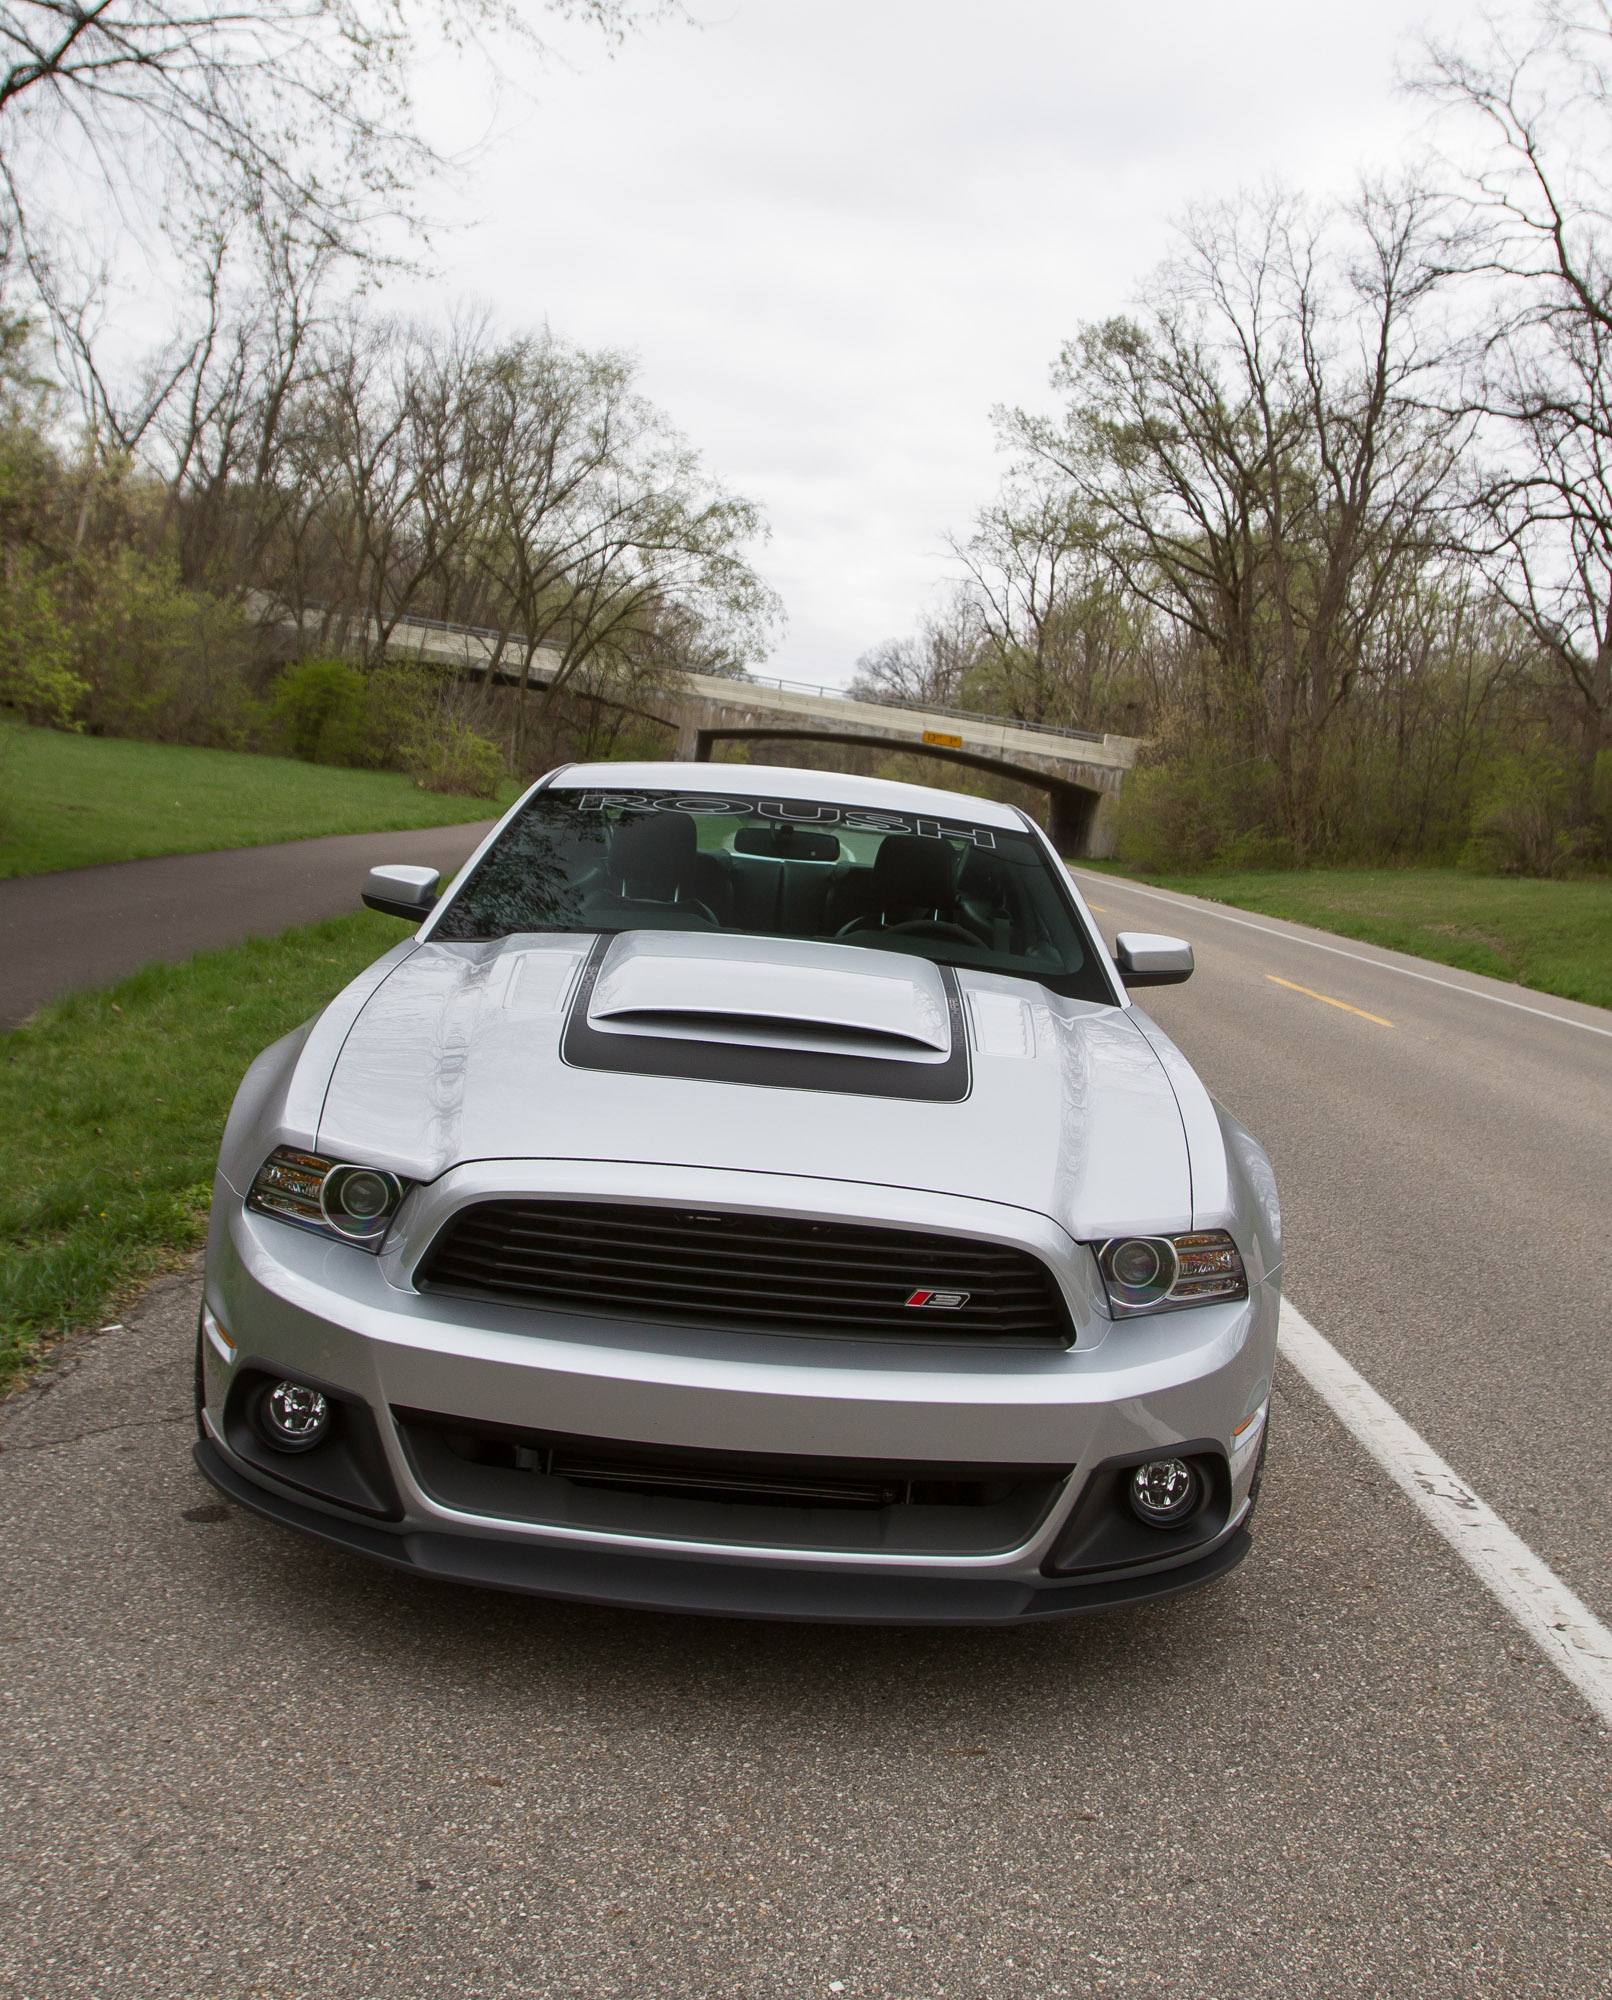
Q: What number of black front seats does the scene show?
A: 2